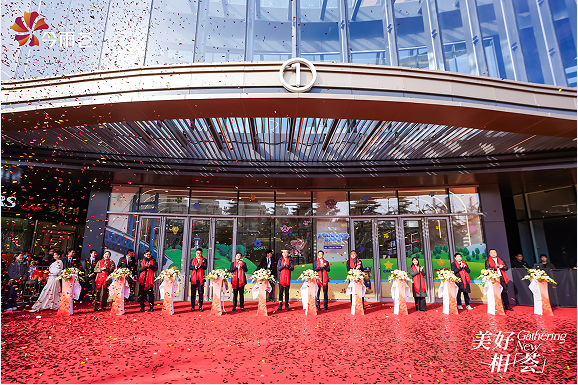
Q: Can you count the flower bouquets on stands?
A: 11